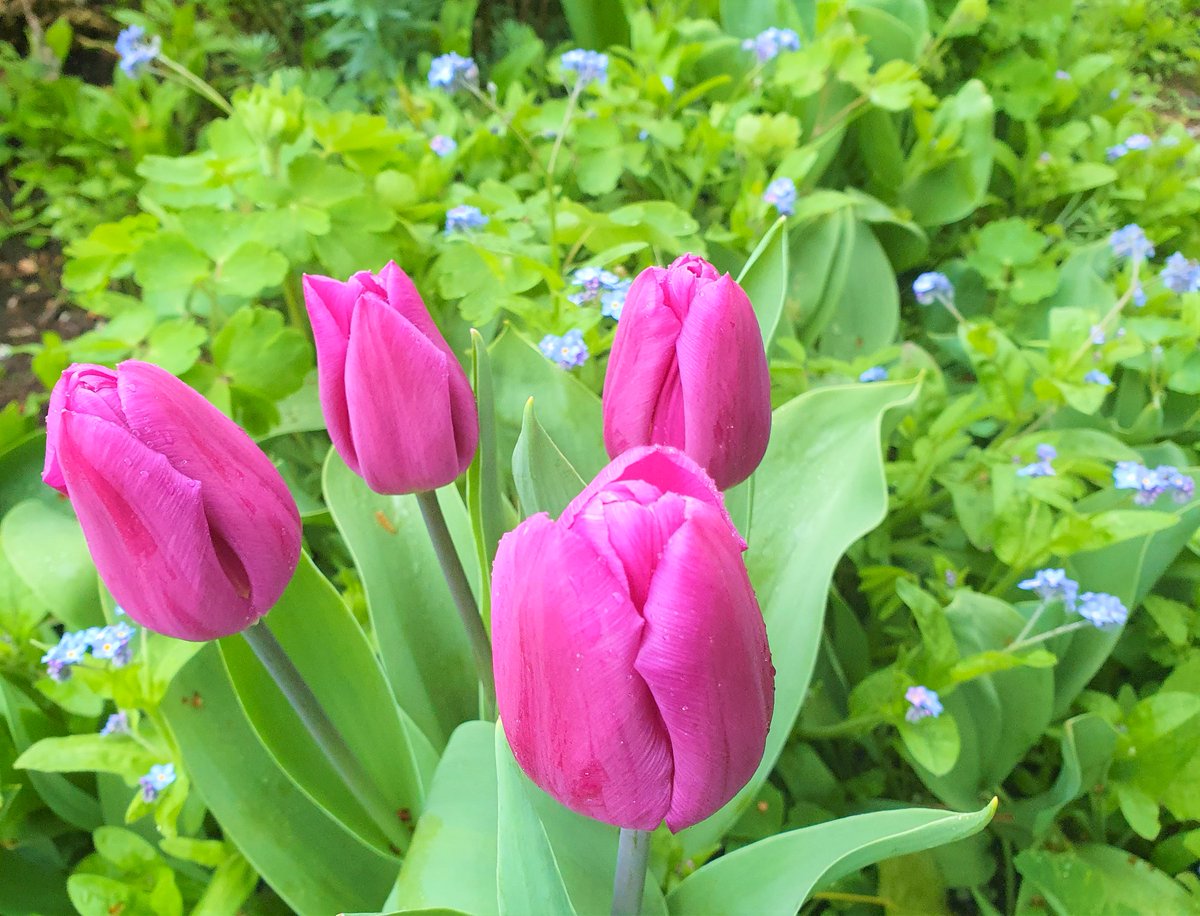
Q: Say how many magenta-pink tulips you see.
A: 4